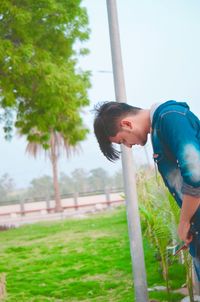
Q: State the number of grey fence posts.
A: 4